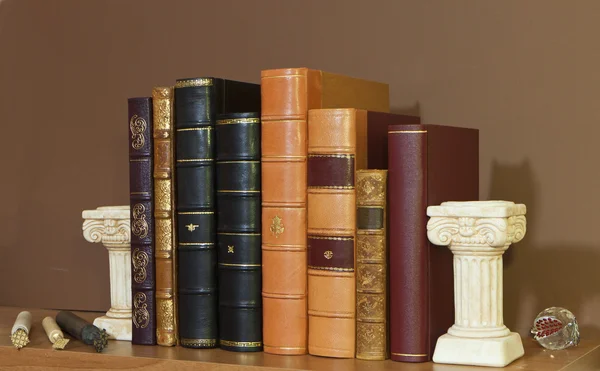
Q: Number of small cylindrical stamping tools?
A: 3